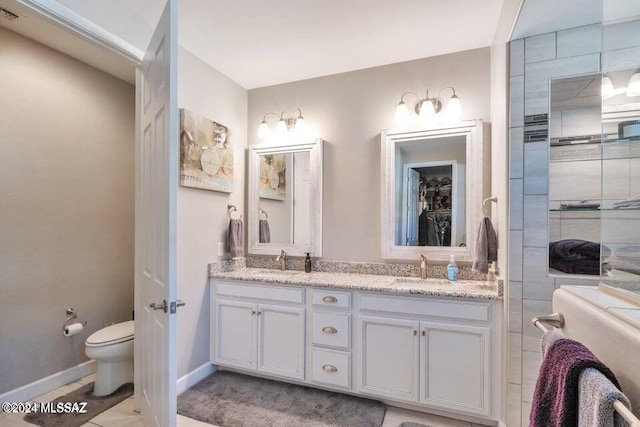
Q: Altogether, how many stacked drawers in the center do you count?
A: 3